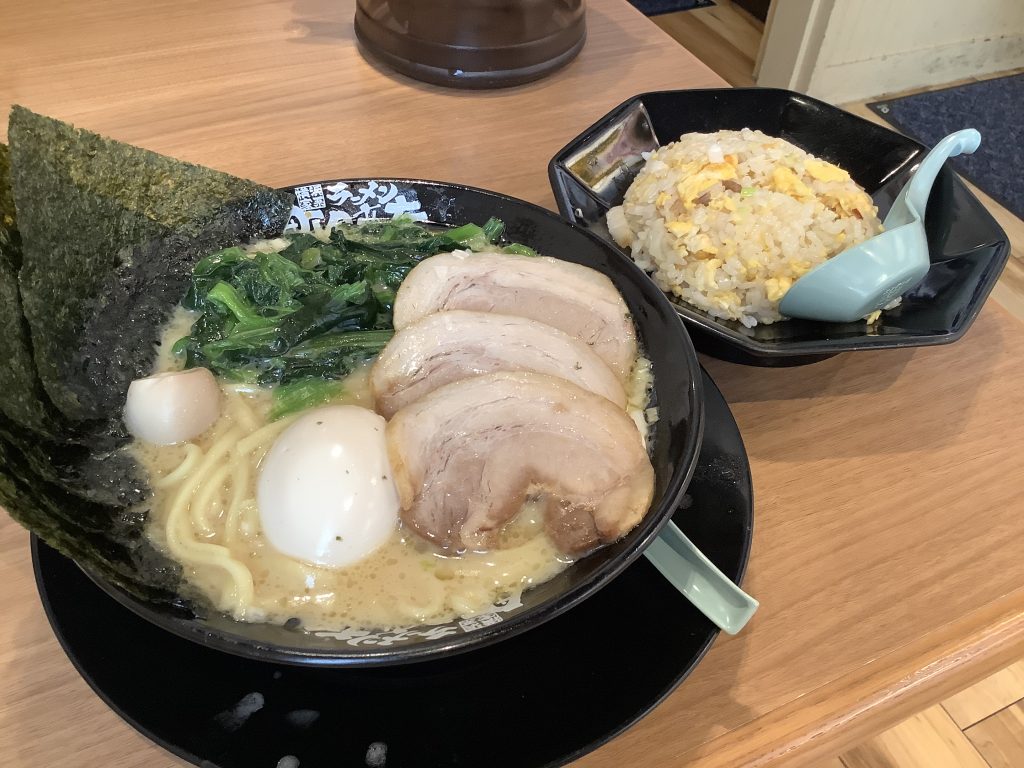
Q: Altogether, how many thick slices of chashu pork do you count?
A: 3